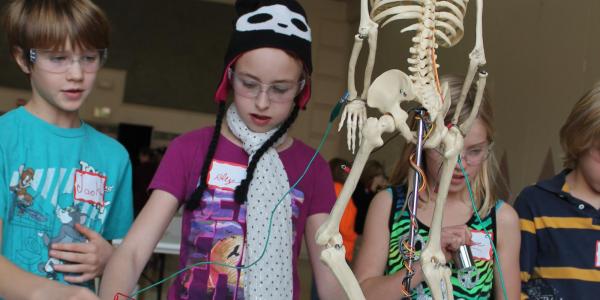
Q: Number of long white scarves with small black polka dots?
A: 1